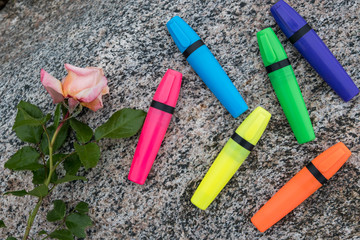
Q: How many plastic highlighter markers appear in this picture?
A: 6